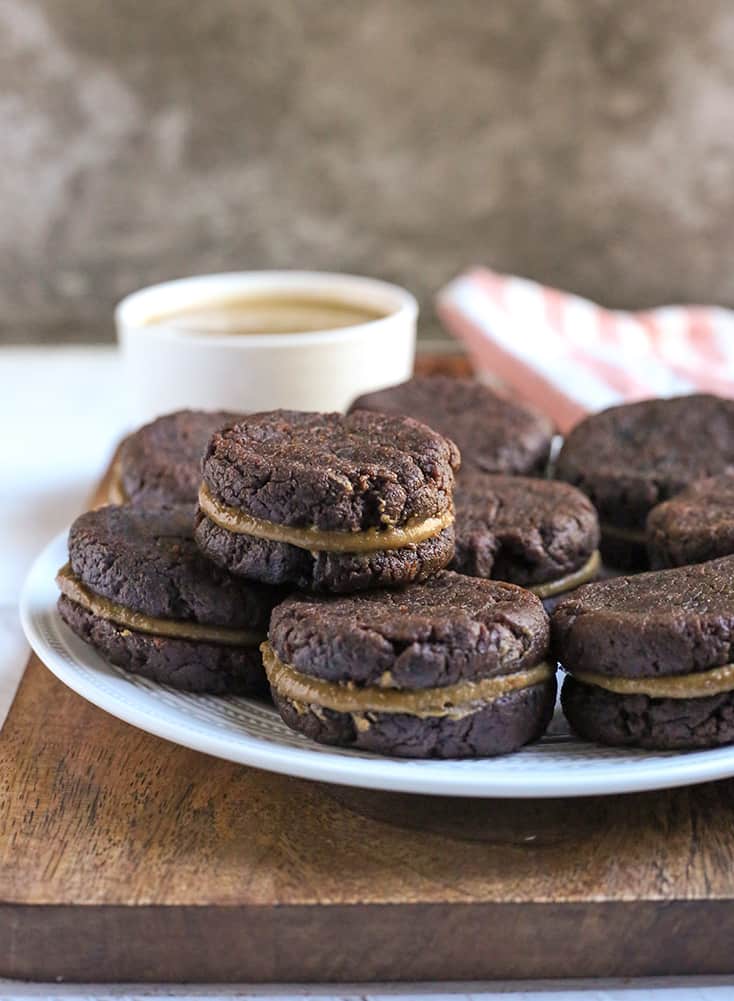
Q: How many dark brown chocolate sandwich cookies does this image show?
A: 9